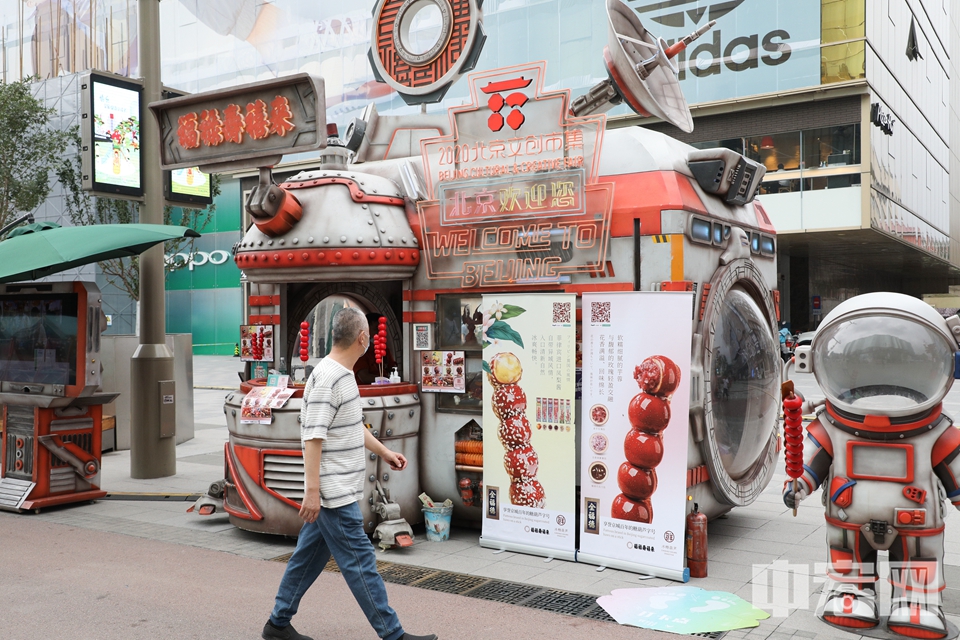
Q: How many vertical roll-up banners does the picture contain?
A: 2